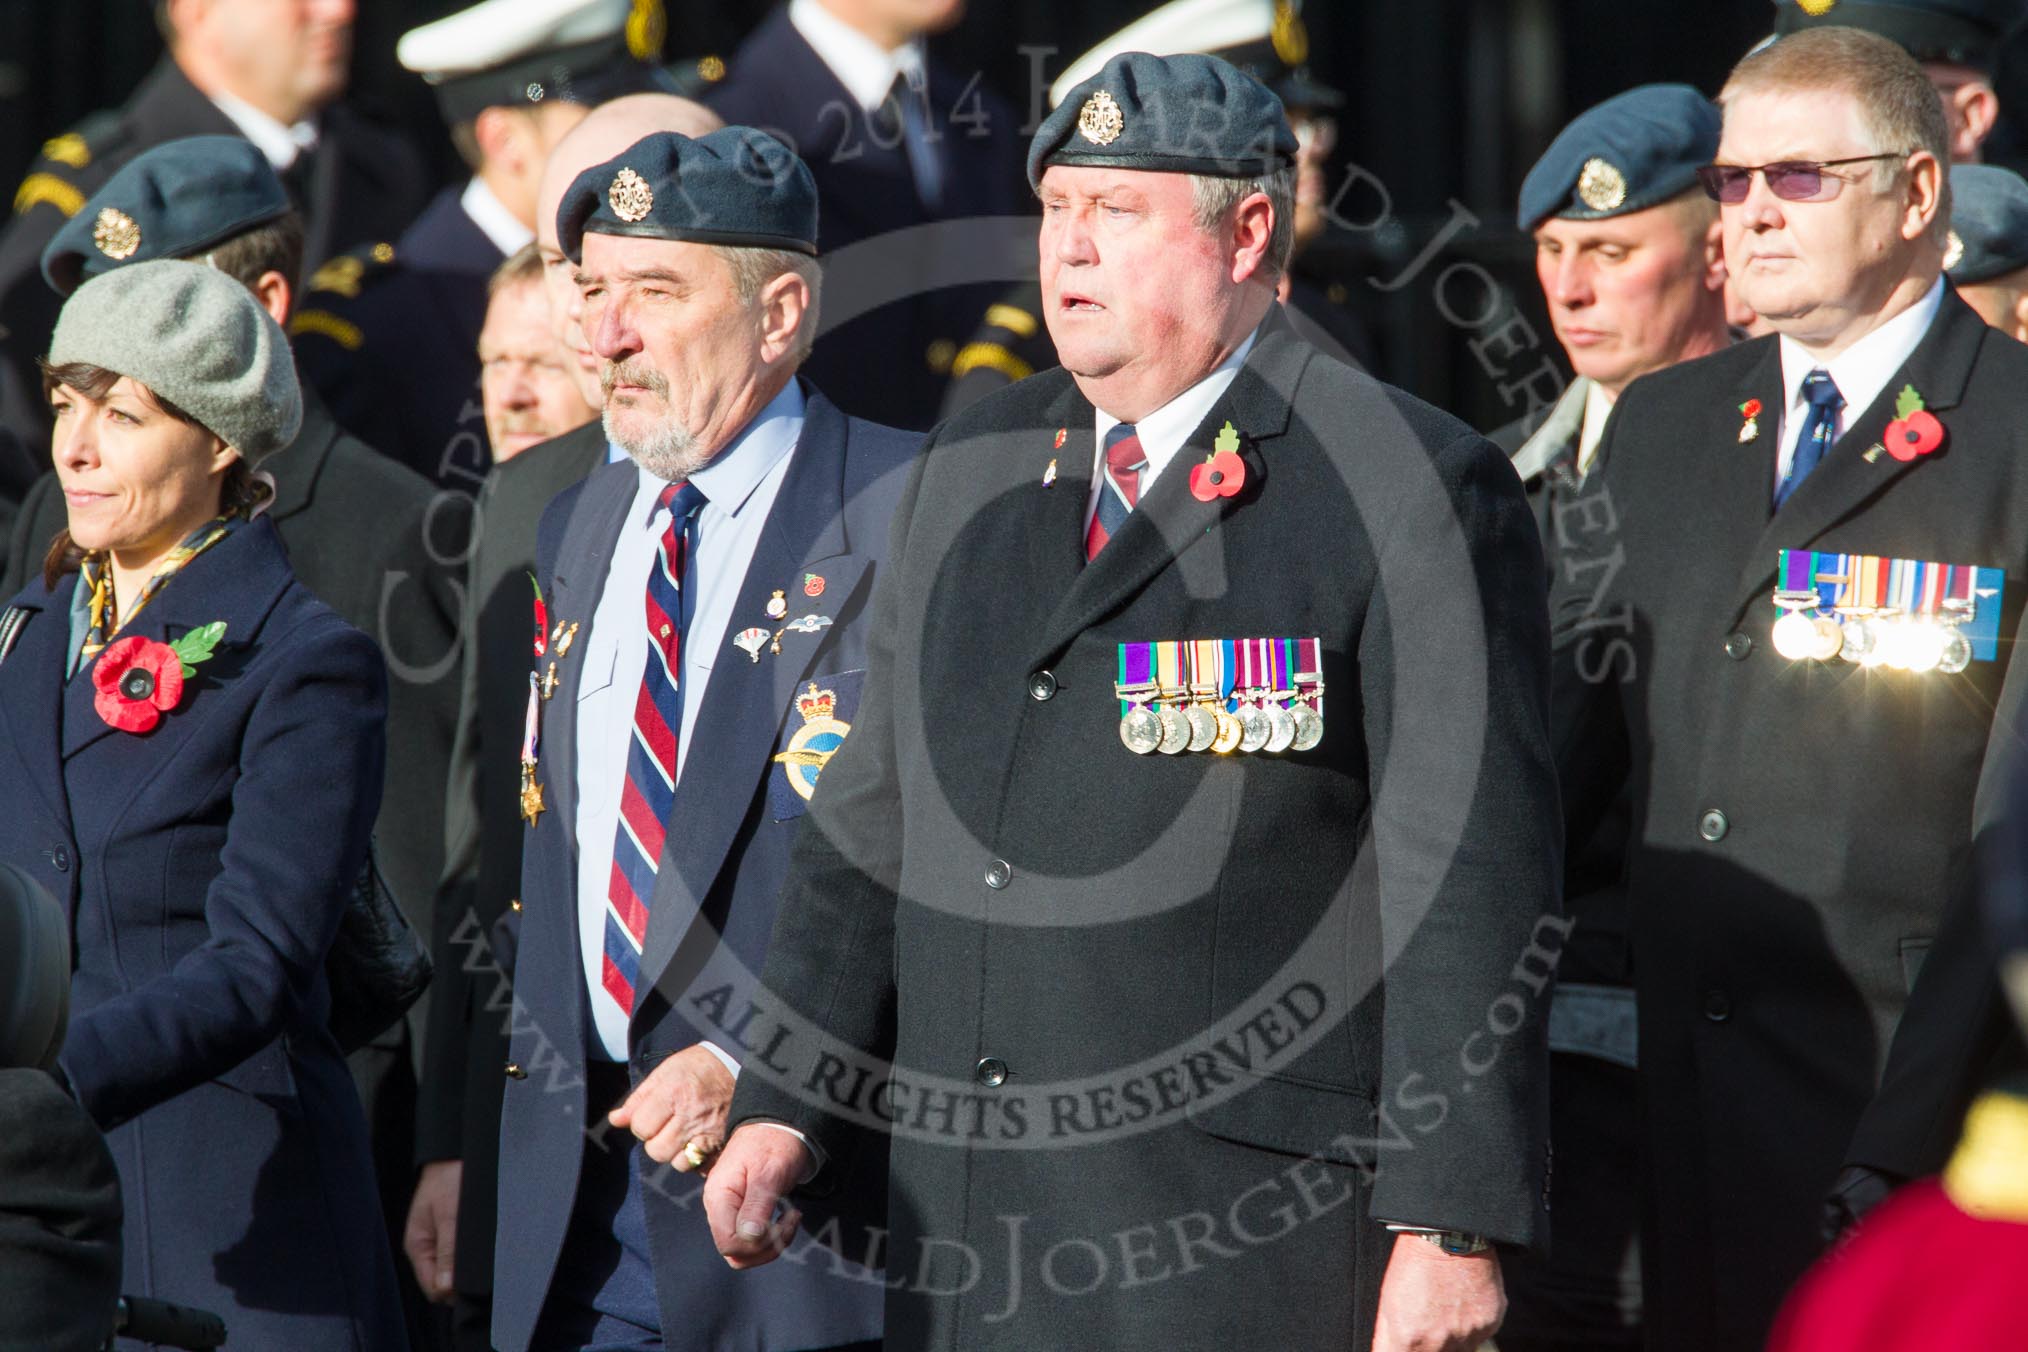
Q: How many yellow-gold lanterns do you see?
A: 0